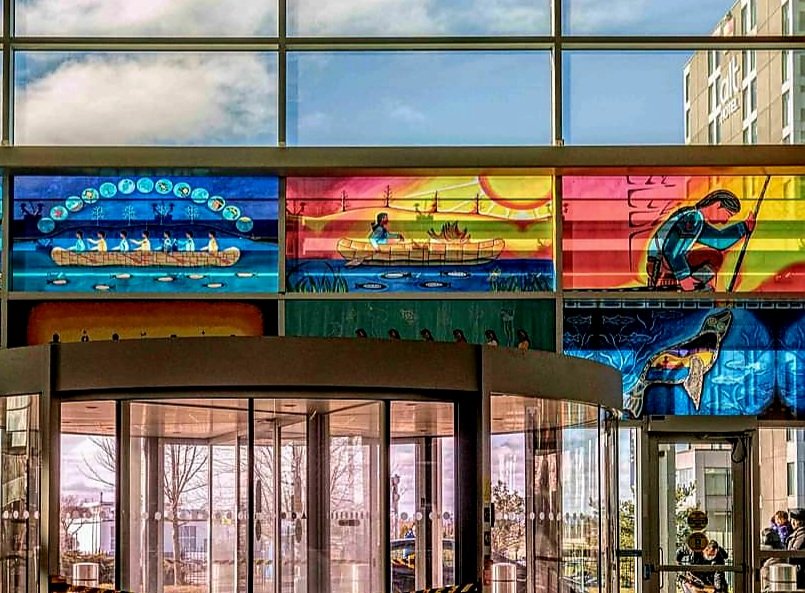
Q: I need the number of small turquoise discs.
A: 13